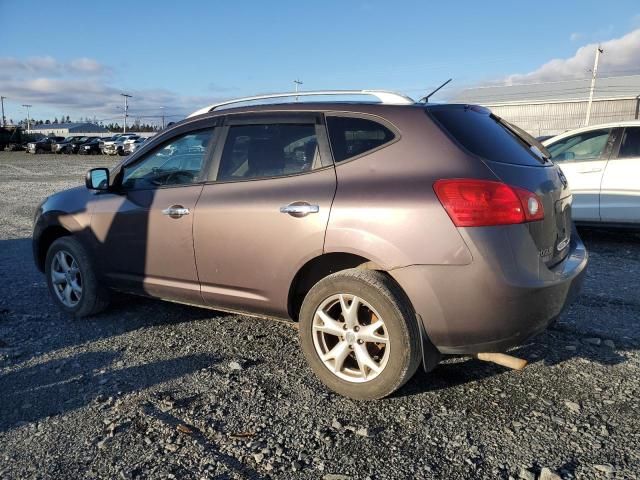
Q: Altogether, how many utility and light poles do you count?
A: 6